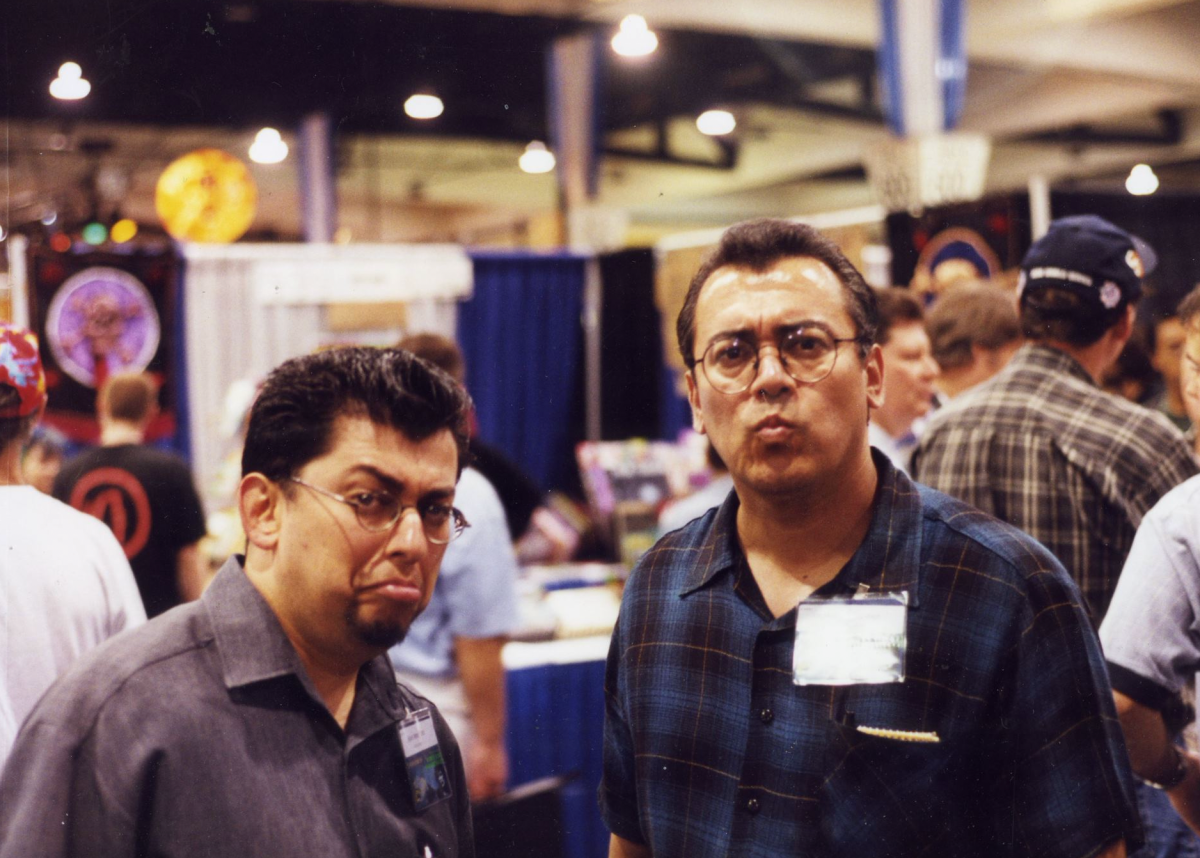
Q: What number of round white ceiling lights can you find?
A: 7